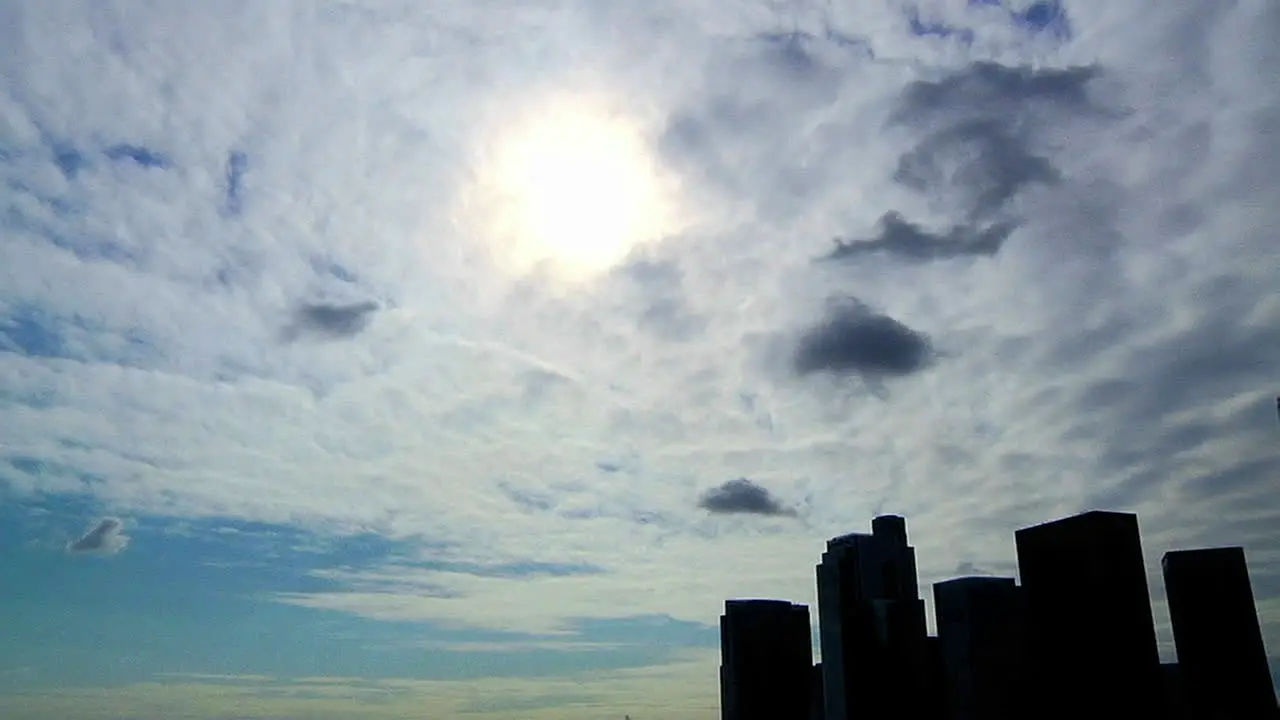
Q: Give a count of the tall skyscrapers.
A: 5